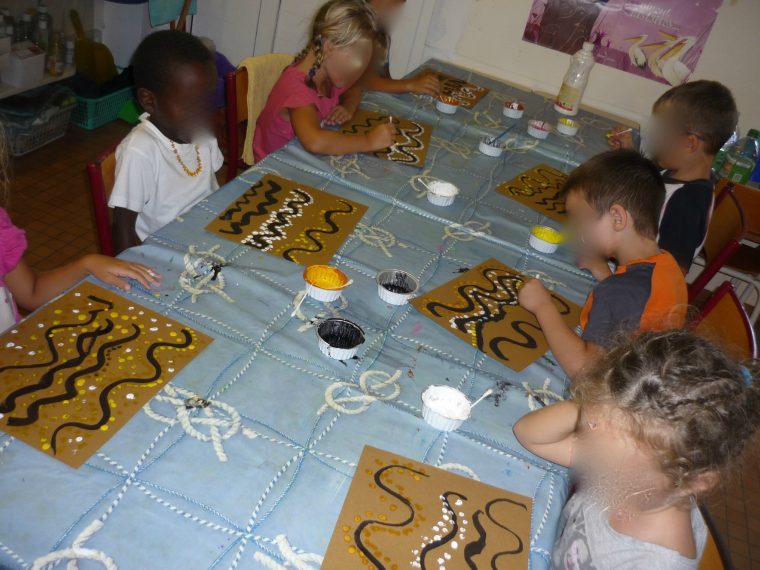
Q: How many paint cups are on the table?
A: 11